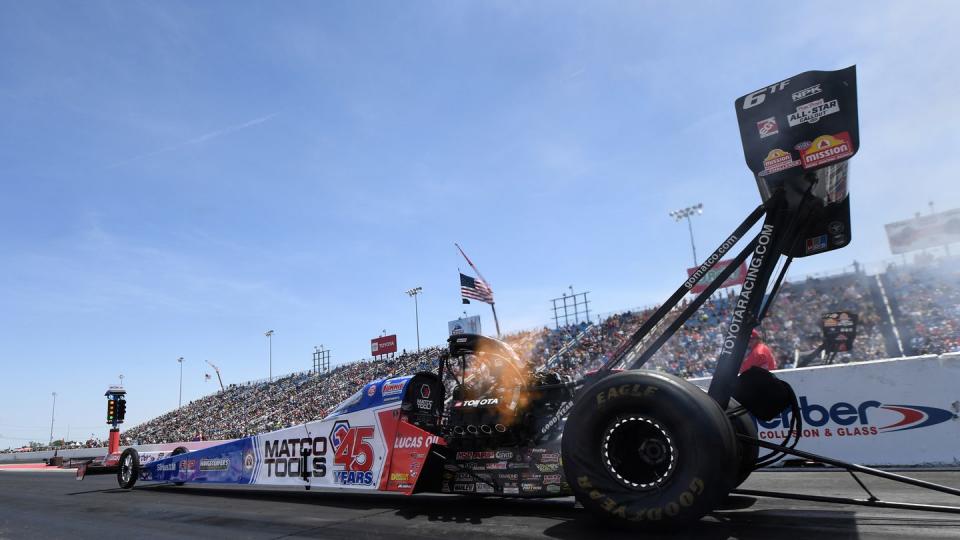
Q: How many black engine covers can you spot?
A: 1